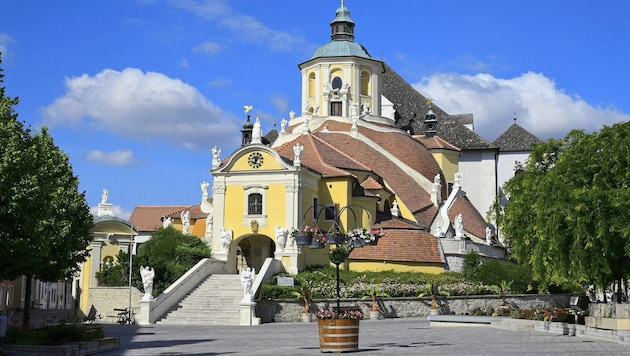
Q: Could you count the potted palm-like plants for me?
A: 4